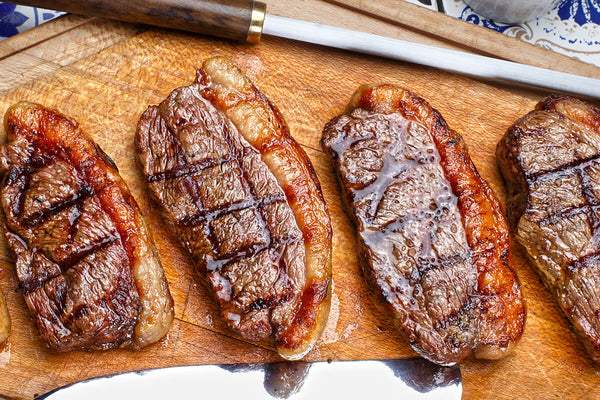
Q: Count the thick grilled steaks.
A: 4